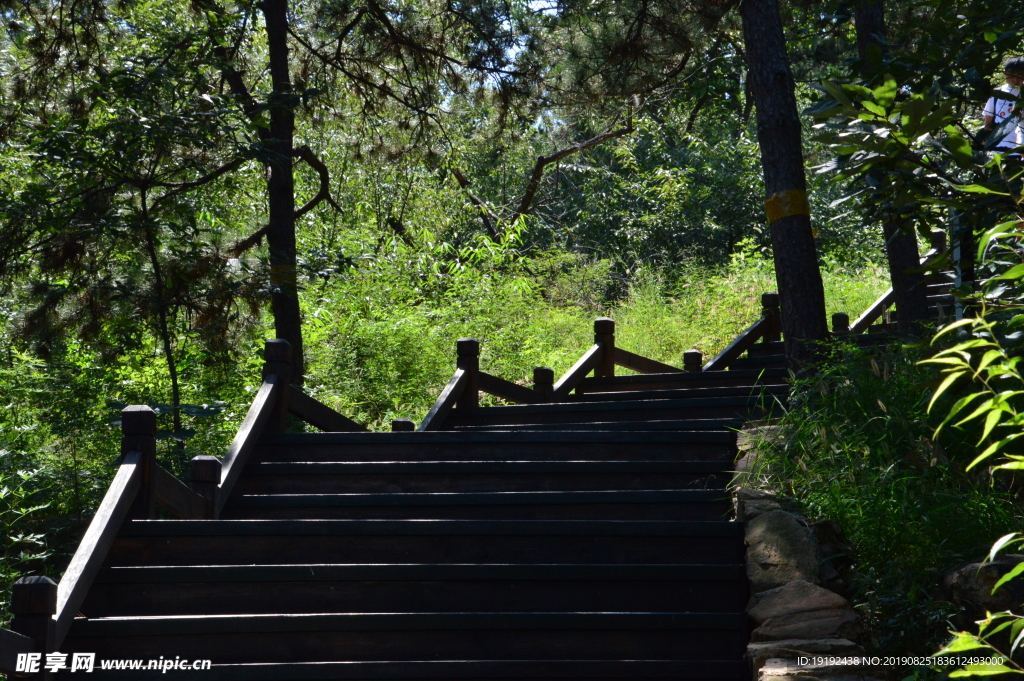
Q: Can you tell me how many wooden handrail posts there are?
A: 12